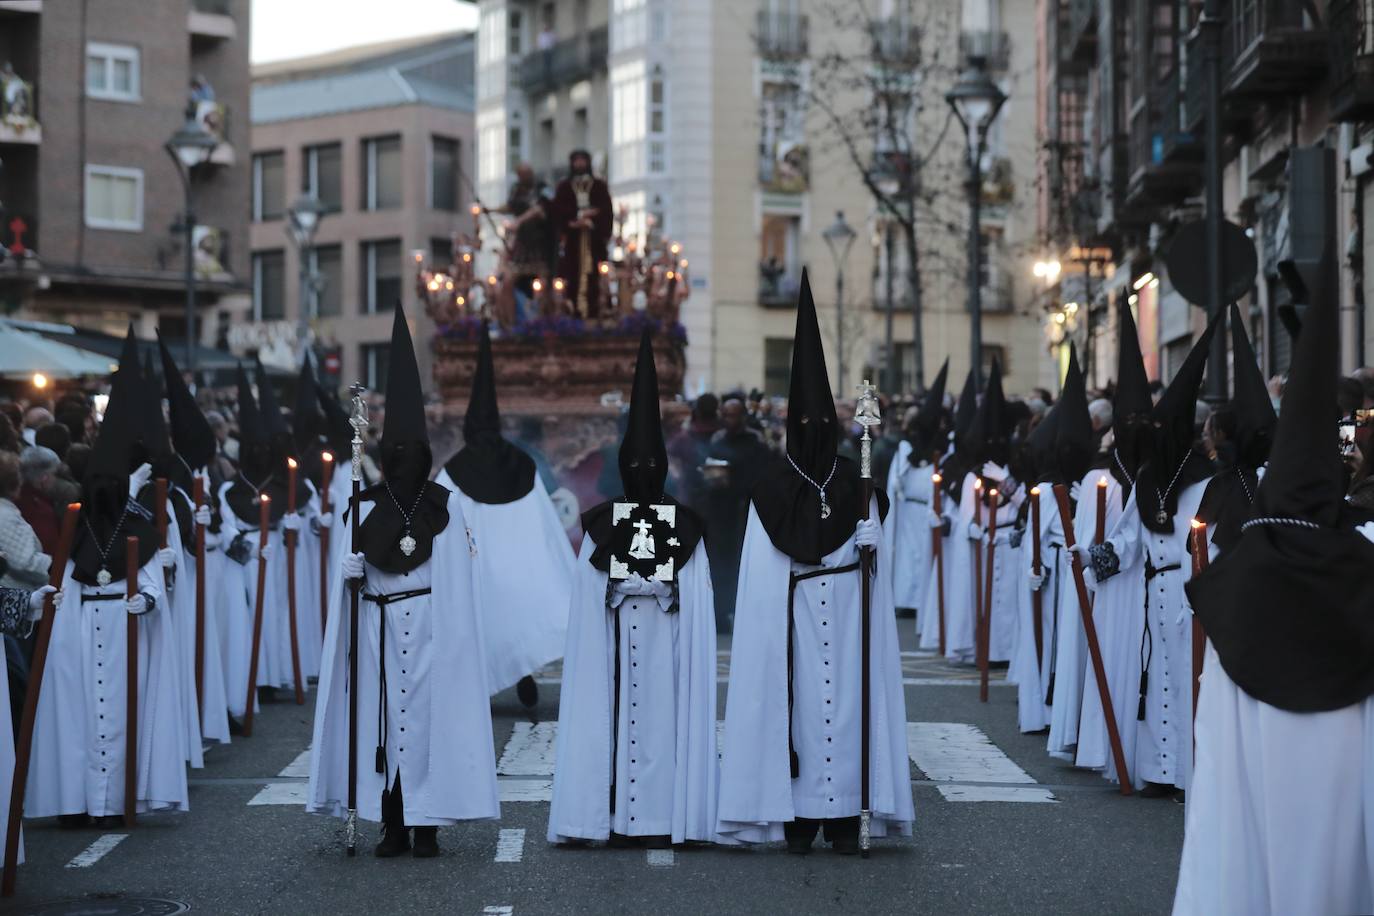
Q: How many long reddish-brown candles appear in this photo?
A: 14